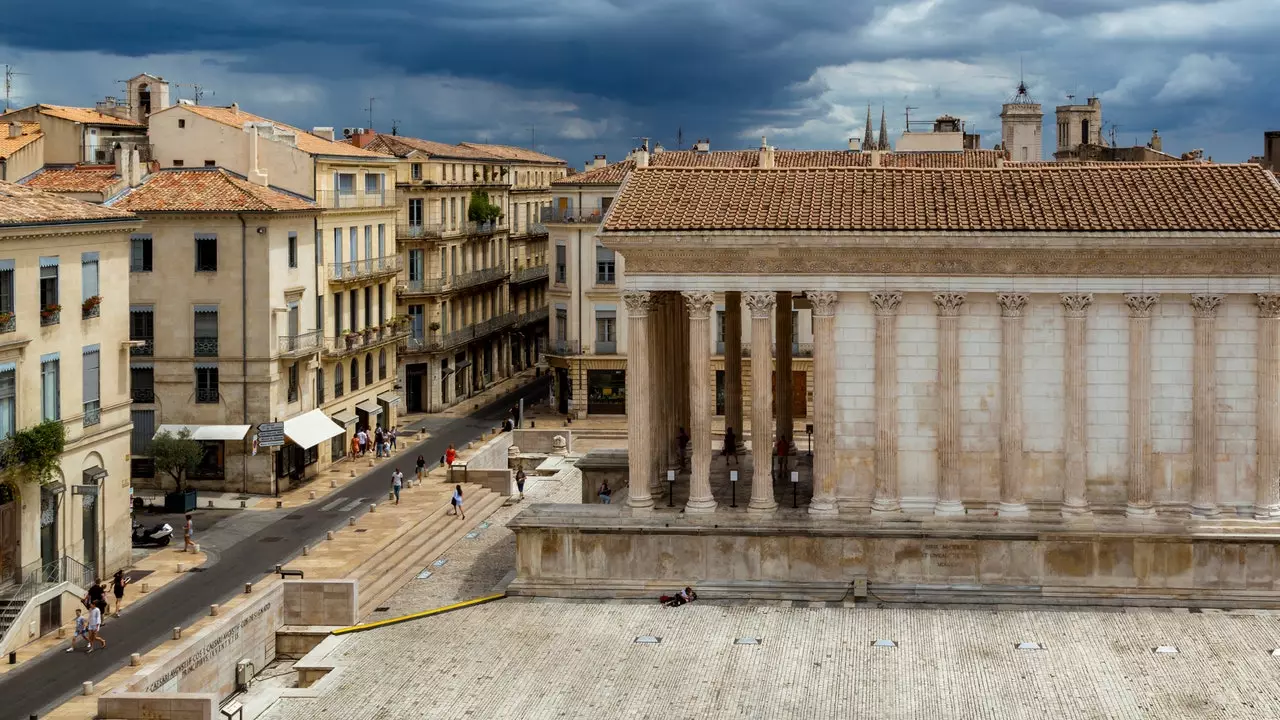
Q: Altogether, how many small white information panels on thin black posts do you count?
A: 3